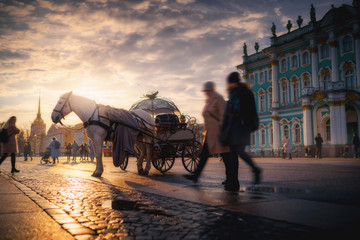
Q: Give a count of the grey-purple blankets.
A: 1